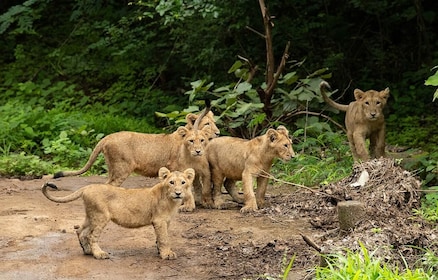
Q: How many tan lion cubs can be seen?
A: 5